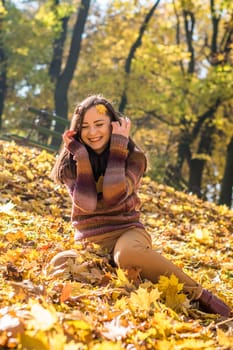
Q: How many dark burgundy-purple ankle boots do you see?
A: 1